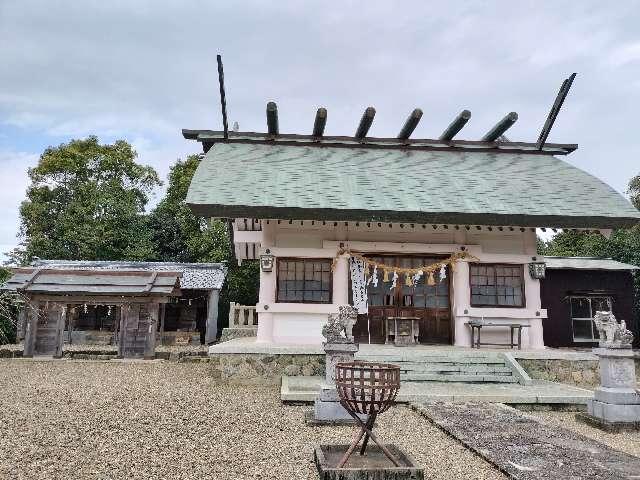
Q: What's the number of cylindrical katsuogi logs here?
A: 6